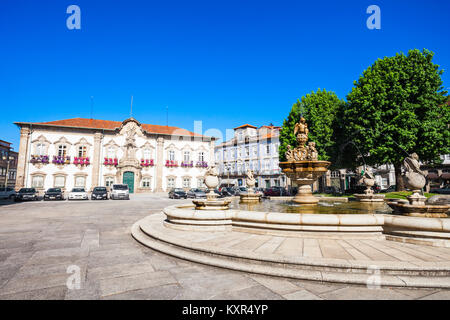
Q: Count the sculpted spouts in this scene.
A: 4